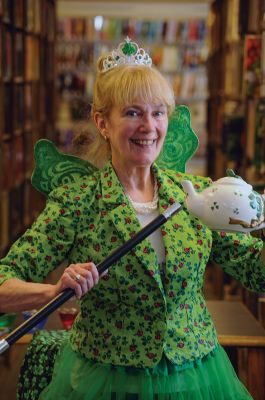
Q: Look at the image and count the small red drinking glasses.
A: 1